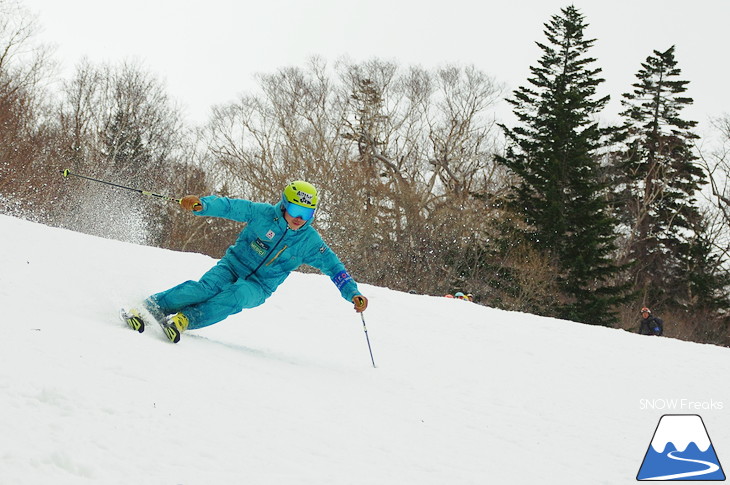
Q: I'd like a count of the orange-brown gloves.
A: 2